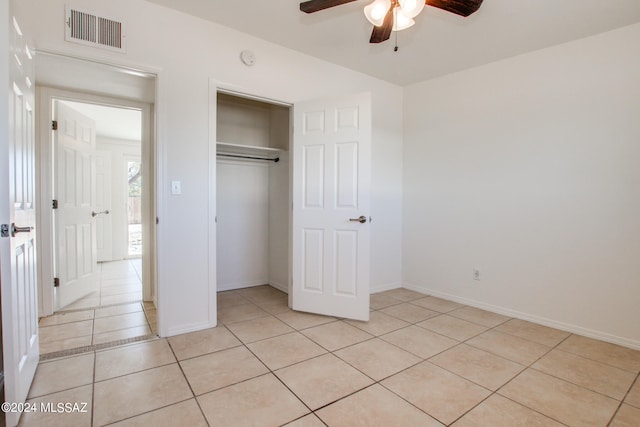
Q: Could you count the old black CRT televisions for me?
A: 0